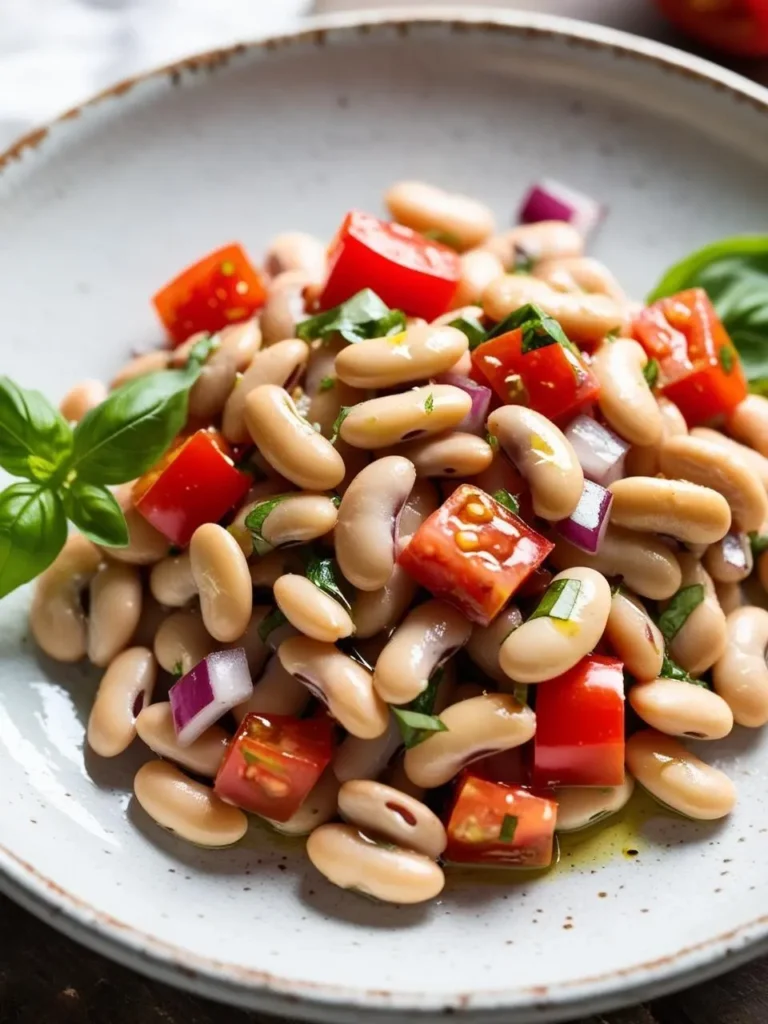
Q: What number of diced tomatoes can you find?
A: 9